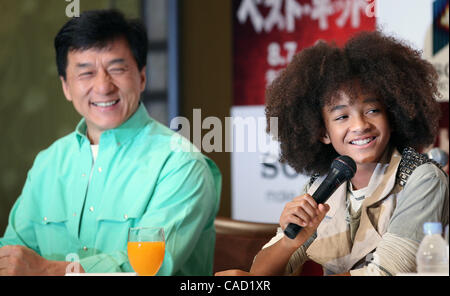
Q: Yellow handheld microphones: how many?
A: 0